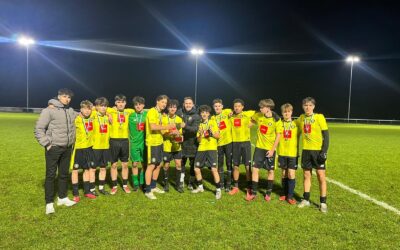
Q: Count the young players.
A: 12